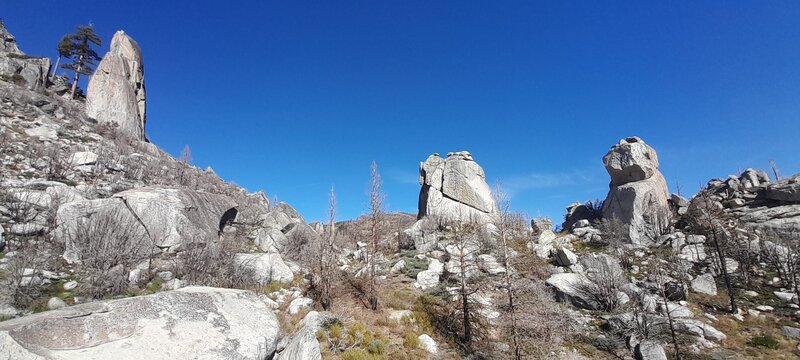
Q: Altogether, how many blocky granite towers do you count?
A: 3